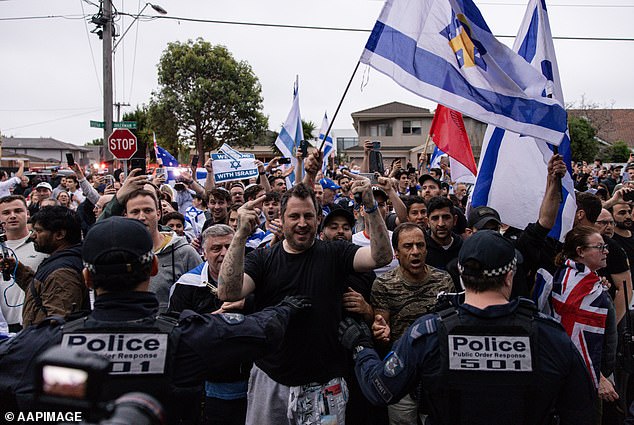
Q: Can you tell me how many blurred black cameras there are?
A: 1